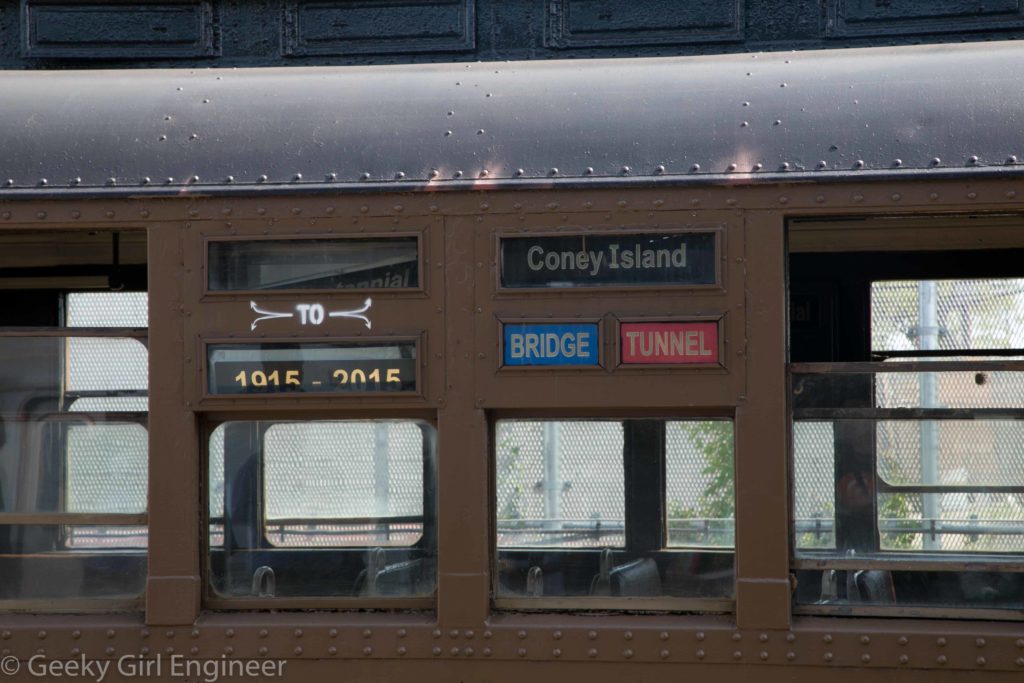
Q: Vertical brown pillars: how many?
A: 3